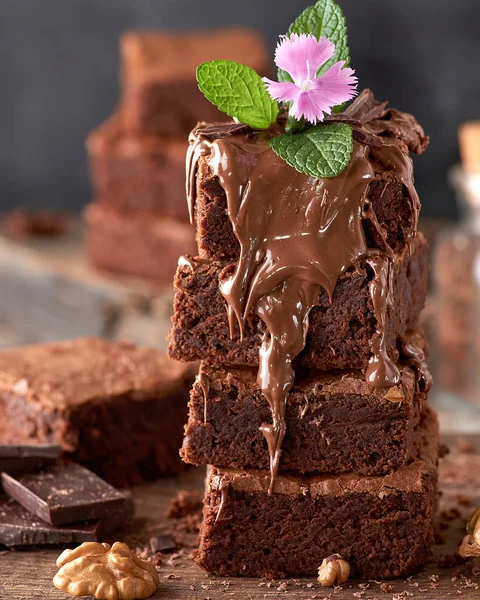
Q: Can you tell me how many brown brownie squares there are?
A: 8